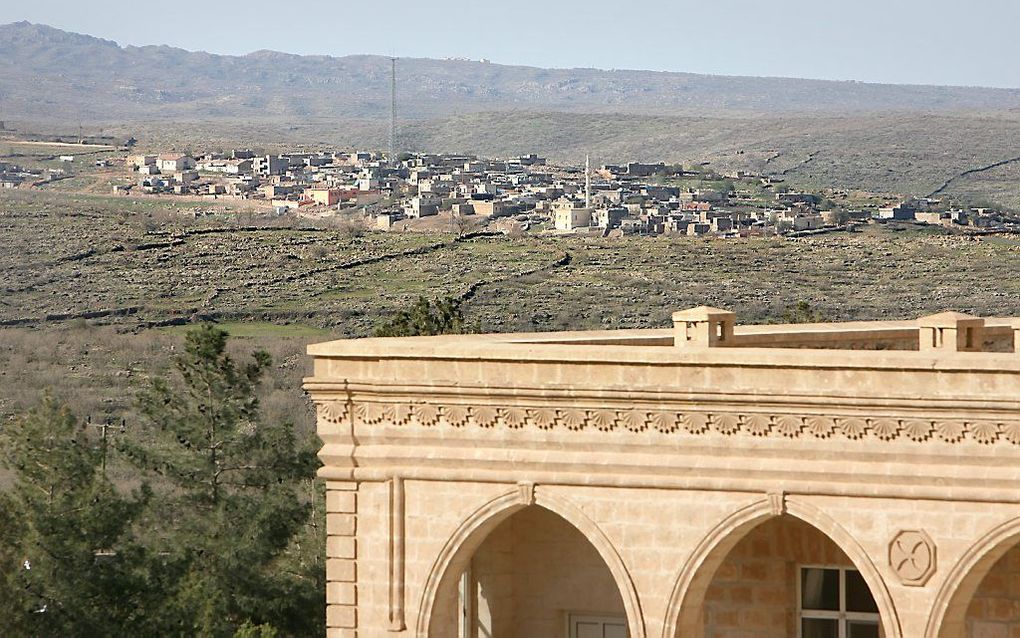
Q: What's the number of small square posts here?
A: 2